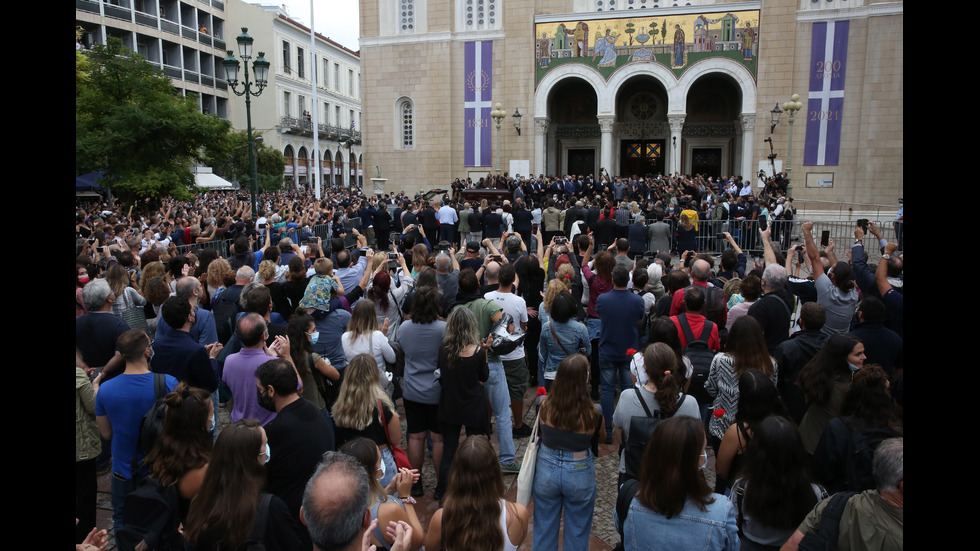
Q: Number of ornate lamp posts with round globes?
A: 2